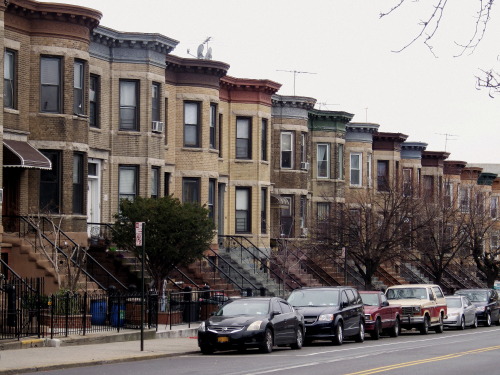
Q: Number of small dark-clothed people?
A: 0